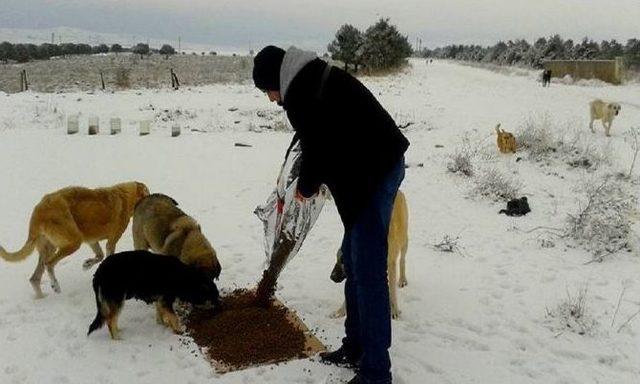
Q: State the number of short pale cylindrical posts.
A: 5